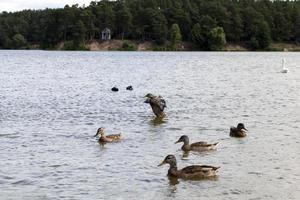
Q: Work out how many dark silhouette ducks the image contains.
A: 2